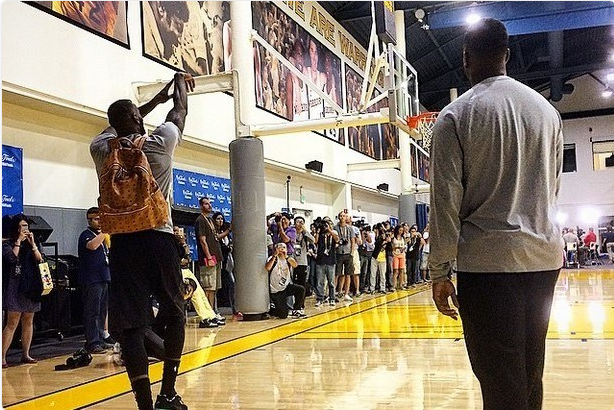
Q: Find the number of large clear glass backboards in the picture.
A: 1